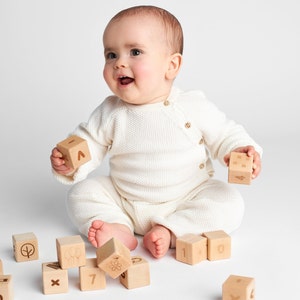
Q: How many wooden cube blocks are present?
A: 13